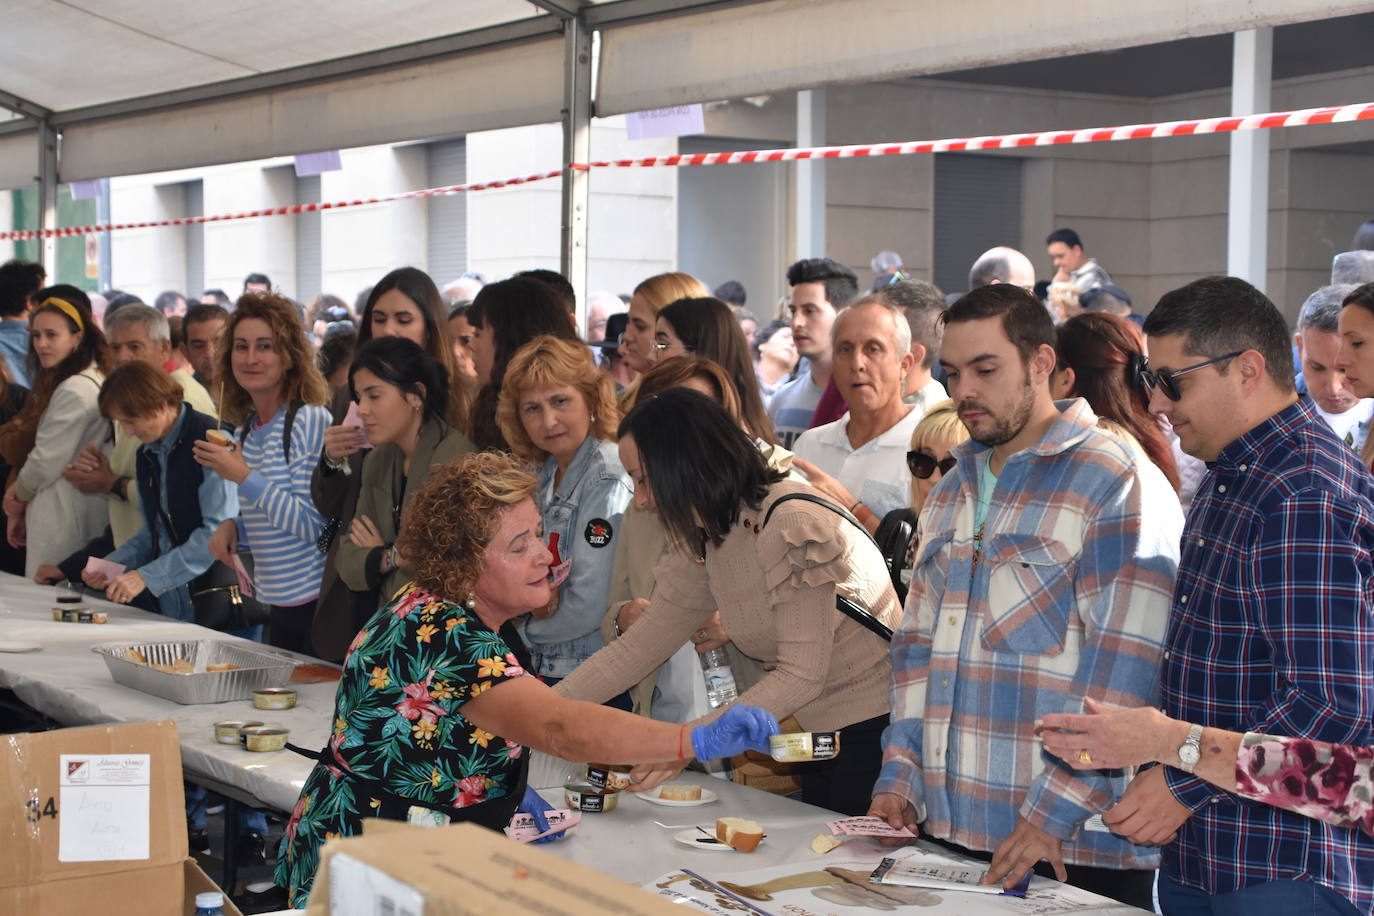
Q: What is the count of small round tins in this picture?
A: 8